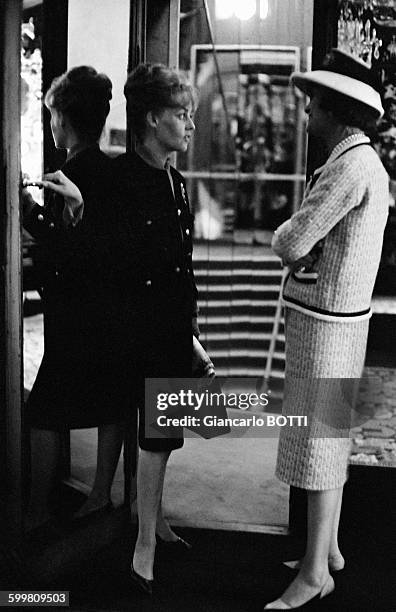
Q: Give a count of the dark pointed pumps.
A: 2